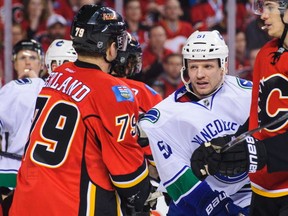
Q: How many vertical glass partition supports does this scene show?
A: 3